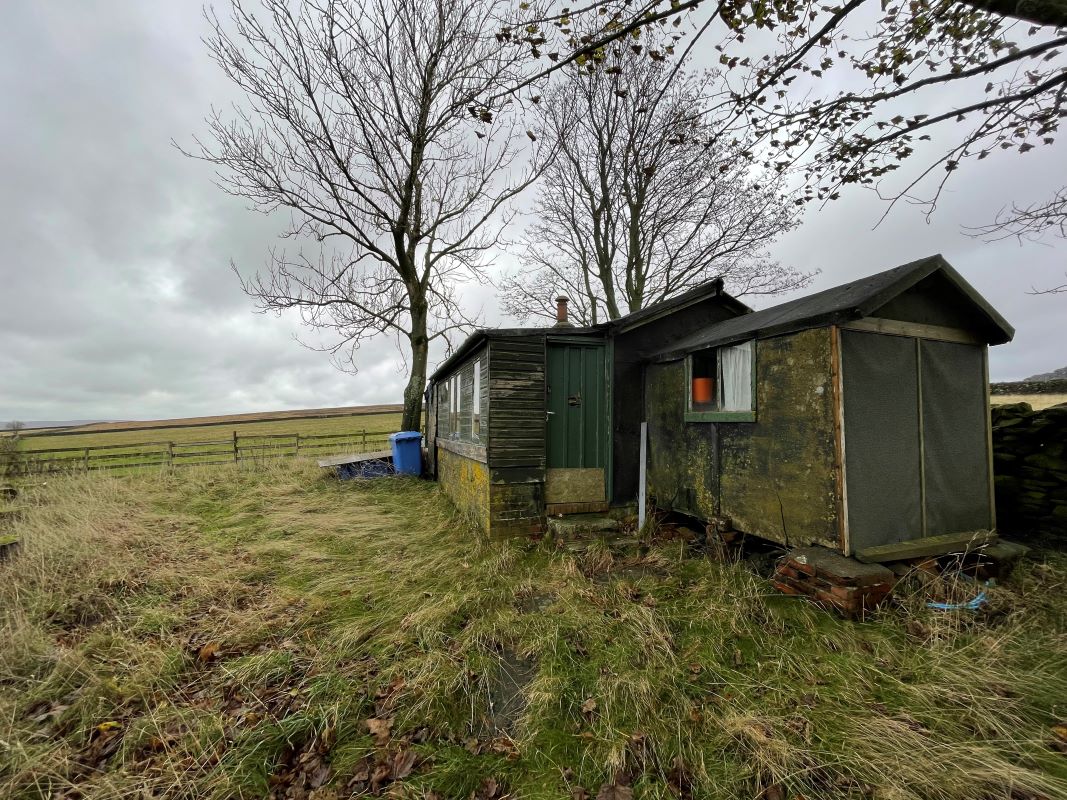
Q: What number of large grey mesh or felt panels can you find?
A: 2